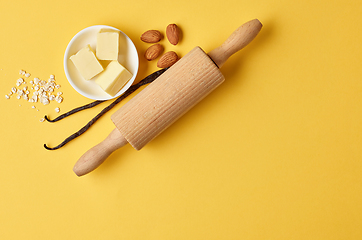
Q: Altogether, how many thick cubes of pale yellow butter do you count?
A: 3